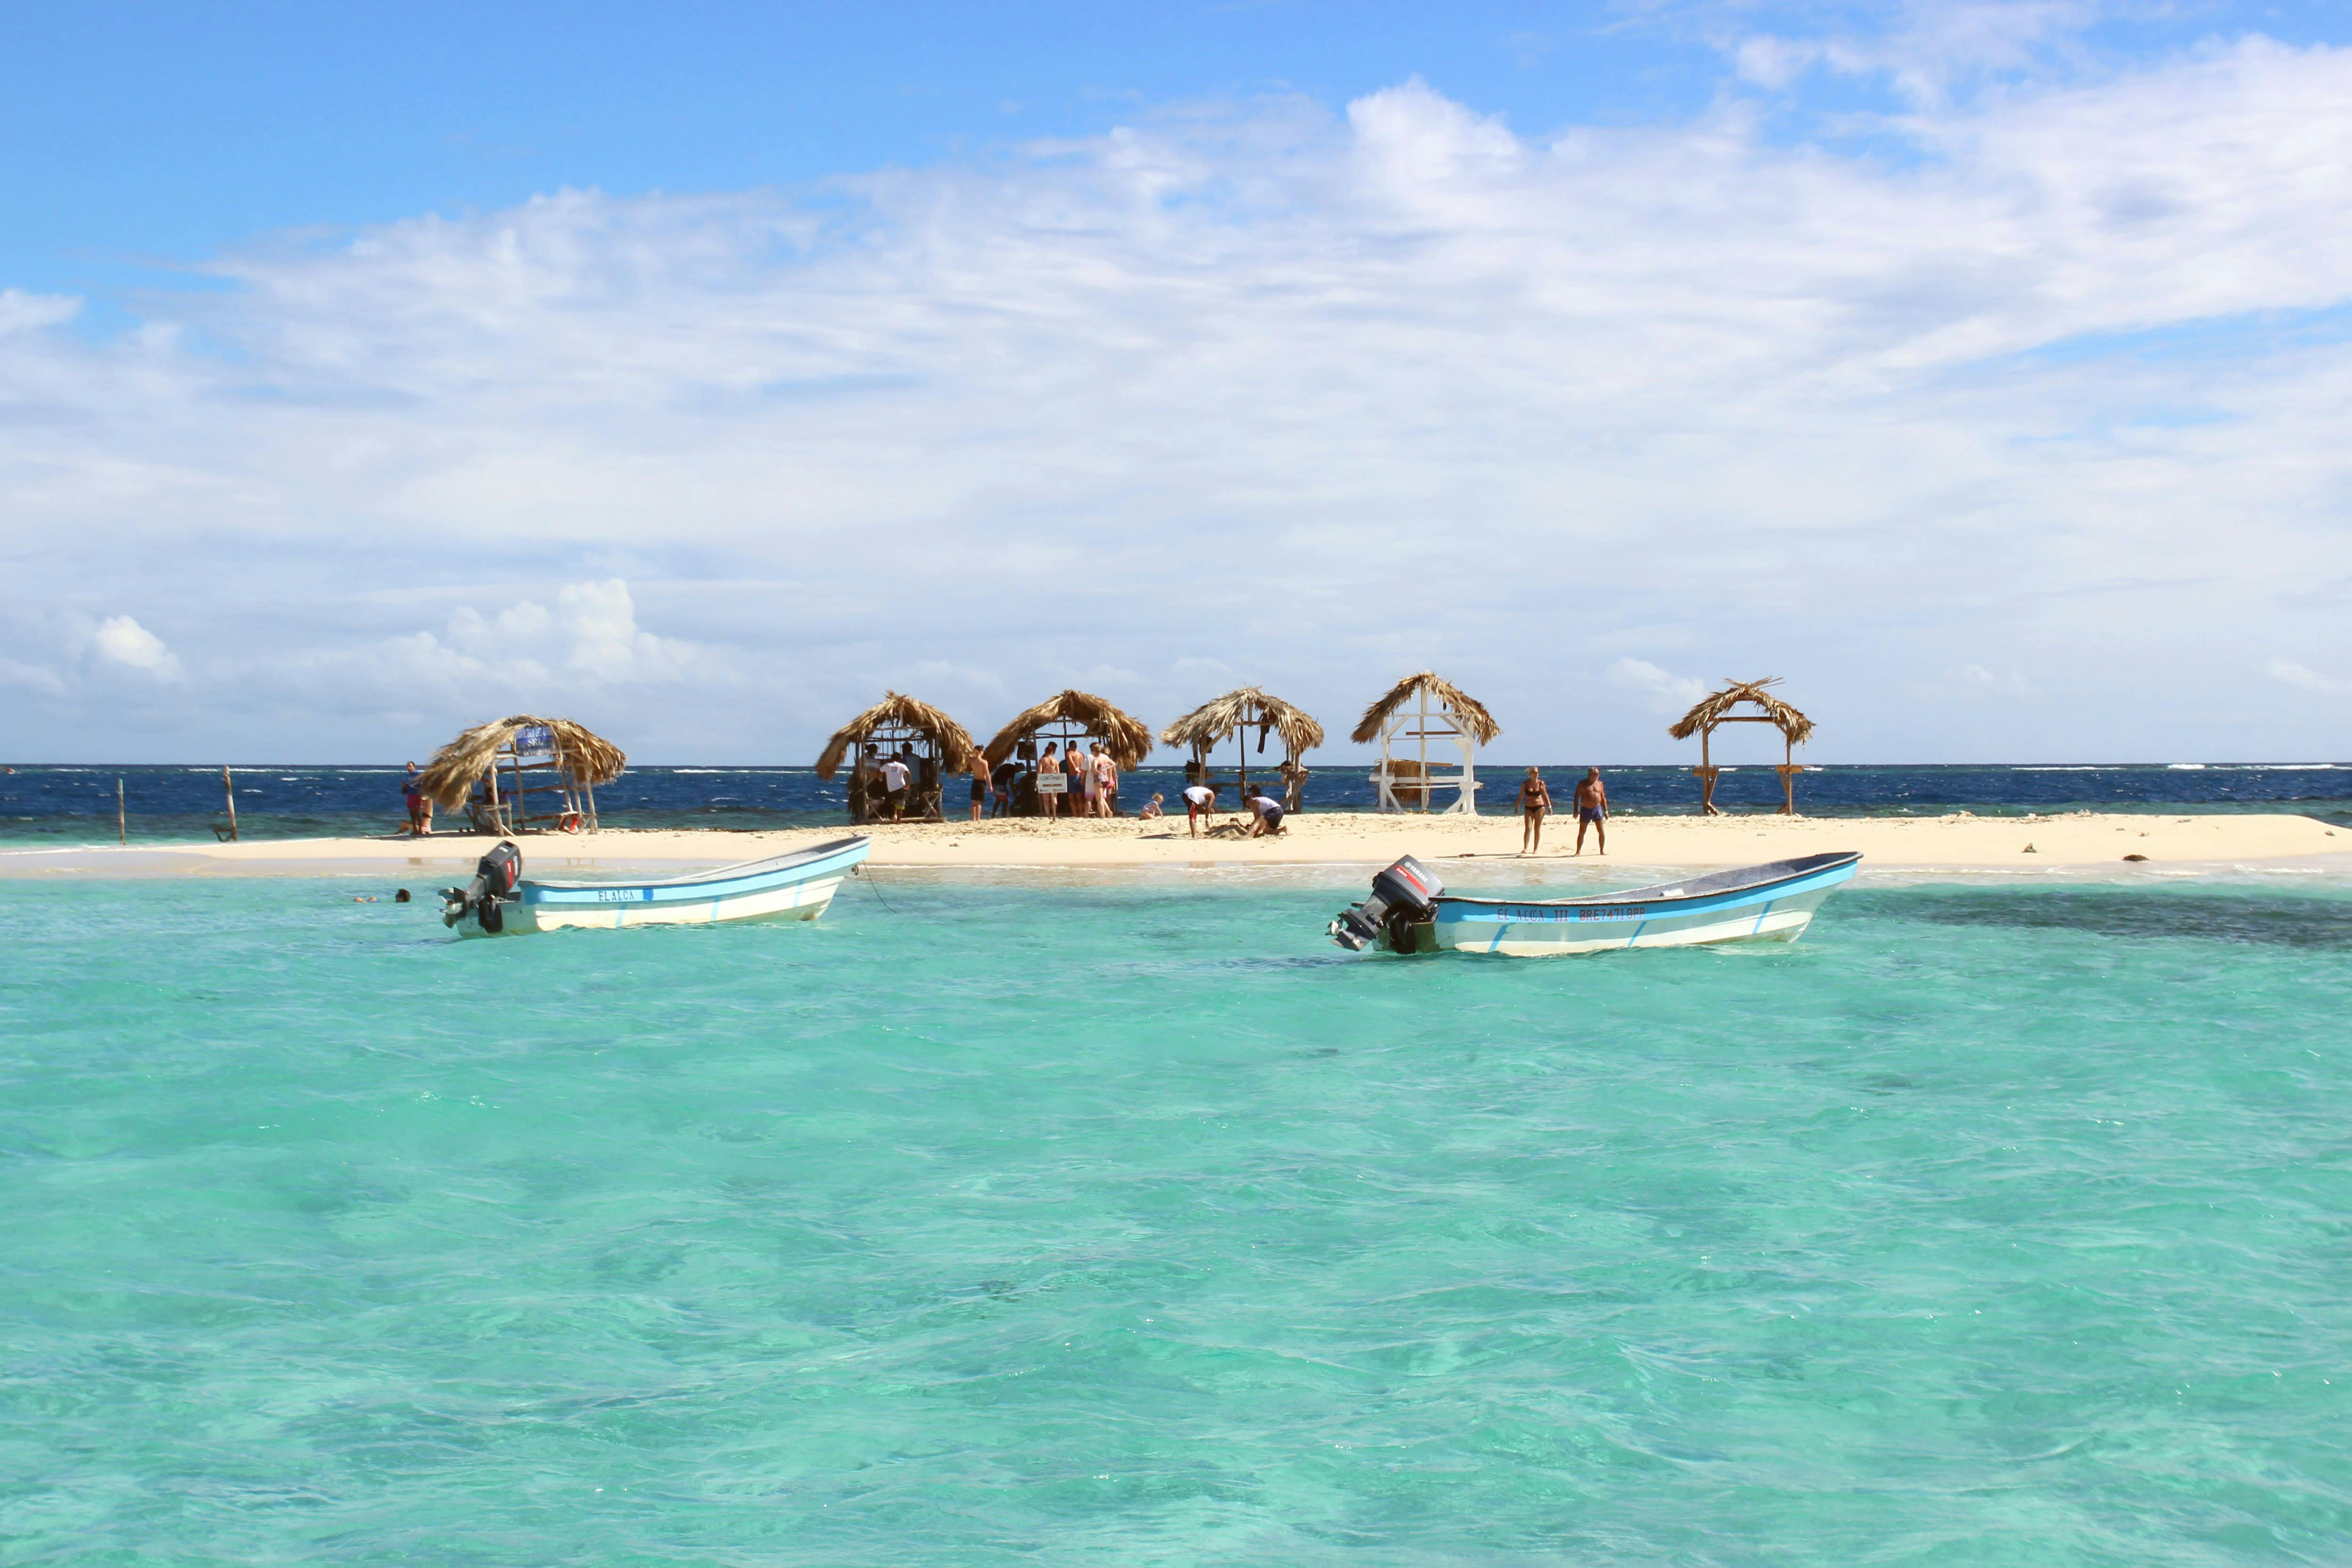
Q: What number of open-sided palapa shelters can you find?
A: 6